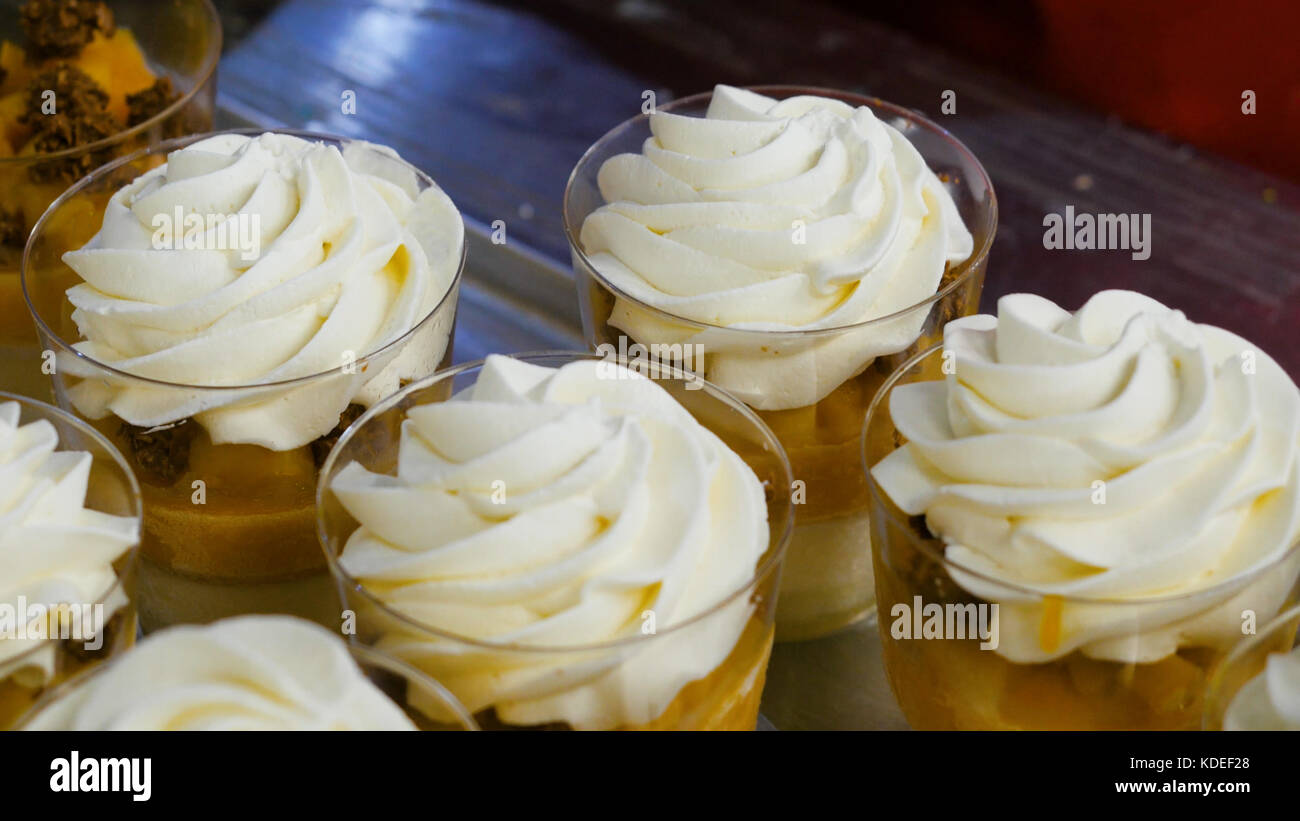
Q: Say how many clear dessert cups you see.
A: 8